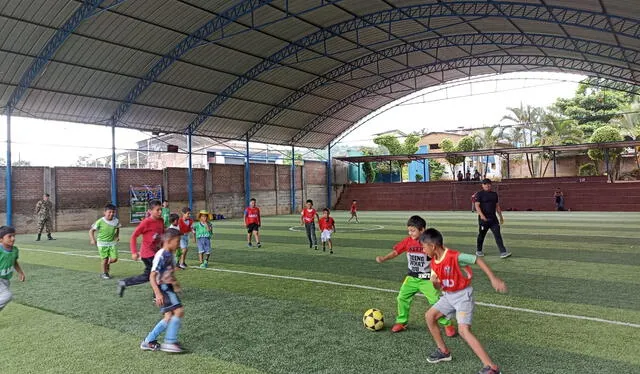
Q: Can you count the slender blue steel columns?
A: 6